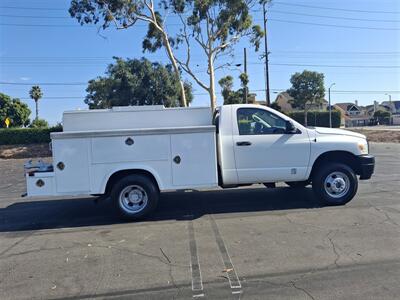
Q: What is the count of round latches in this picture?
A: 4